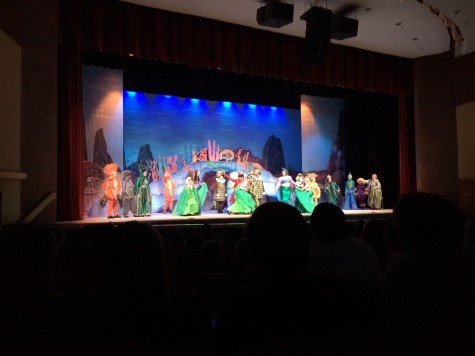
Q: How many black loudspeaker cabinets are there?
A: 3